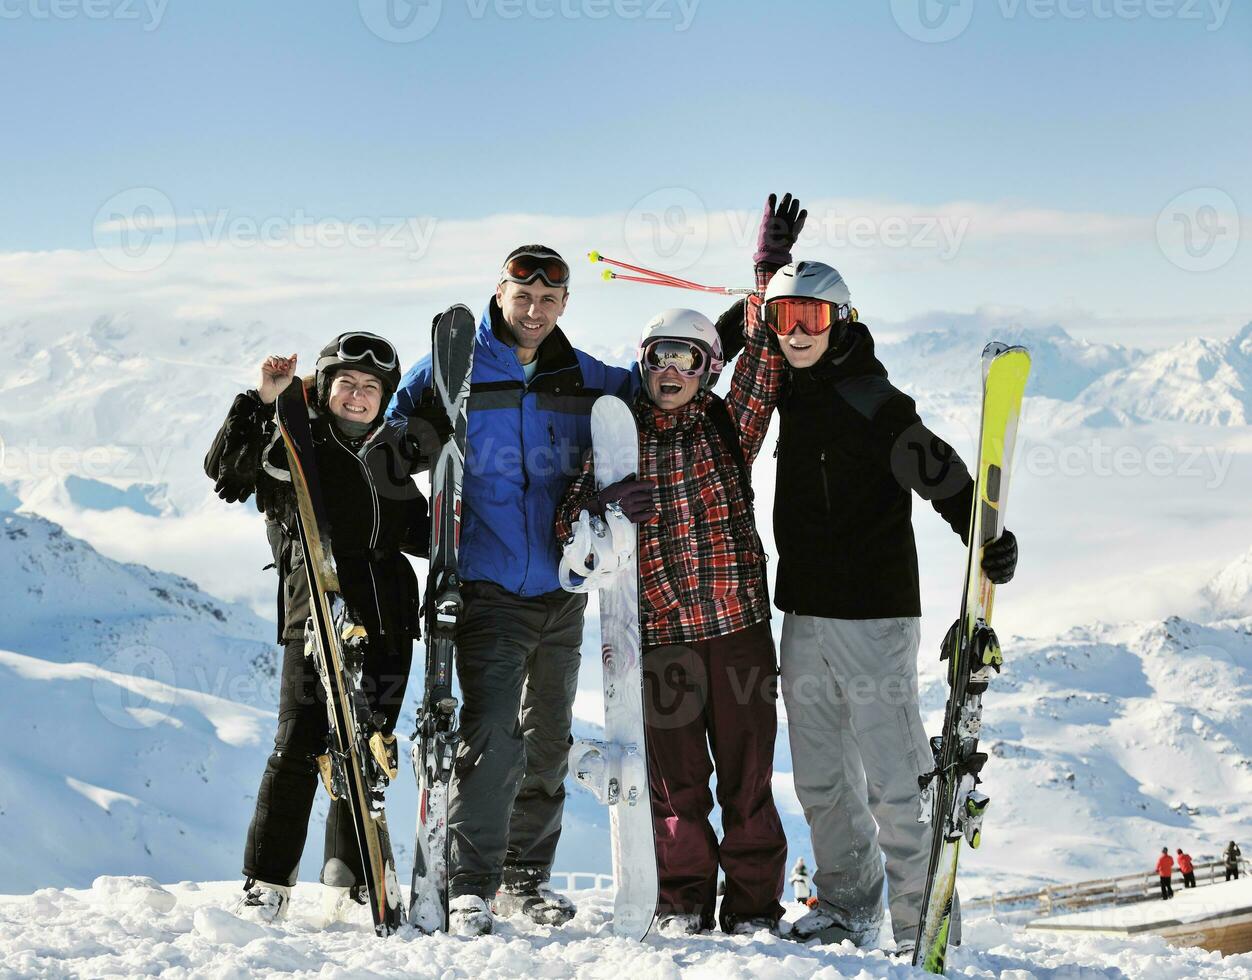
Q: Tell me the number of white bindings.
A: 2